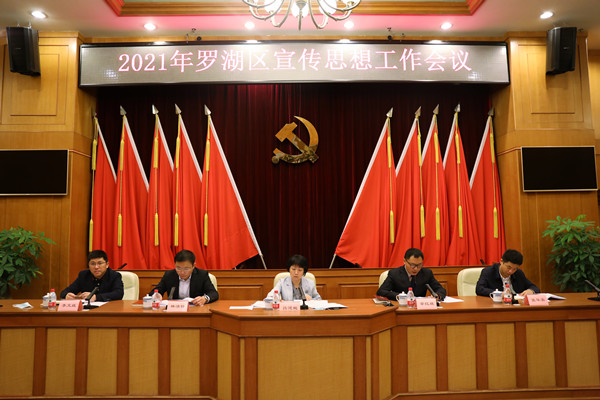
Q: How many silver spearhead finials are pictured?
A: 10